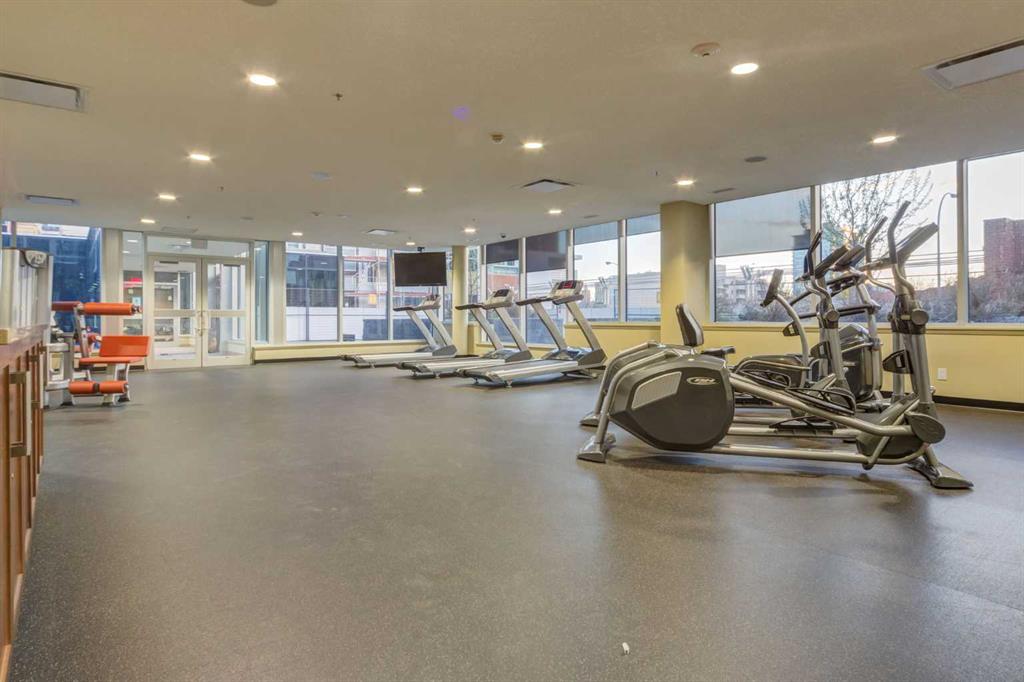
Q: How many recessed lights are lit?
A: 13